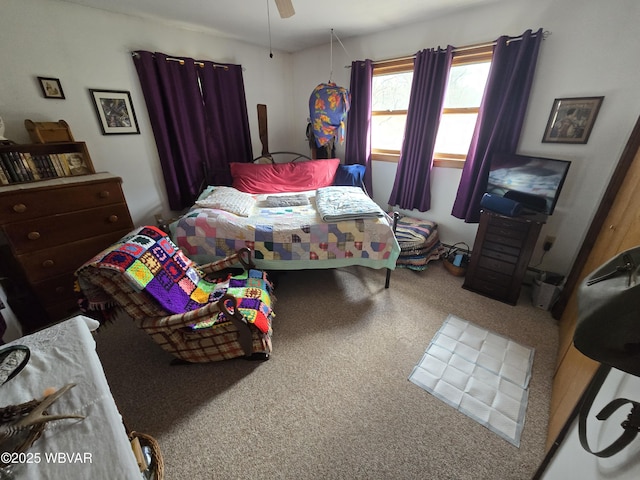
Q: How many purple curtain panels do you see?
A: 5